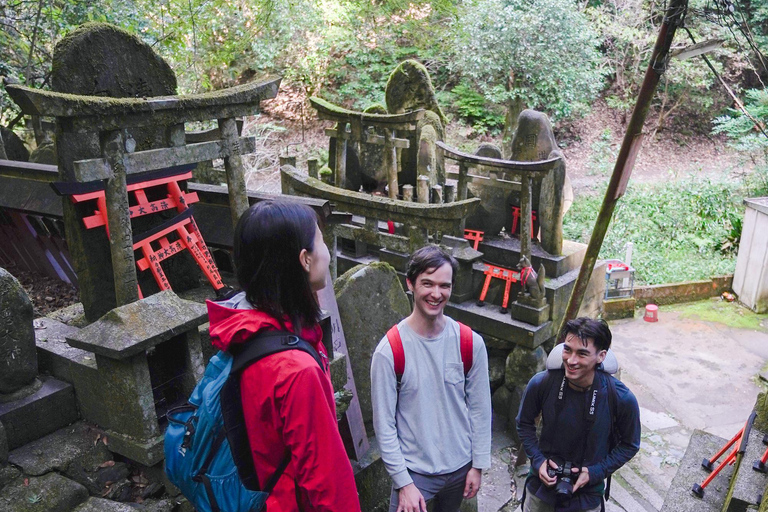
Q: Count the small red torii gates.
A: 7